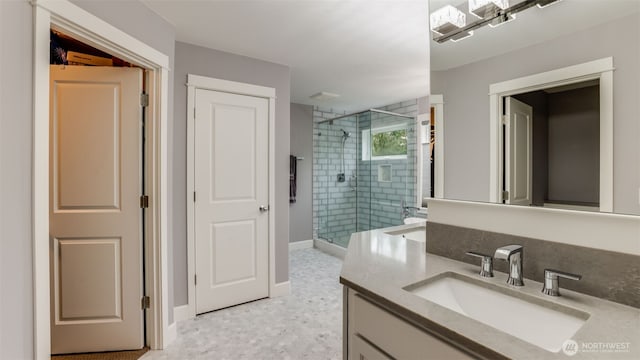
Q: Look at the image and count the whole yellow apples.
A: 0